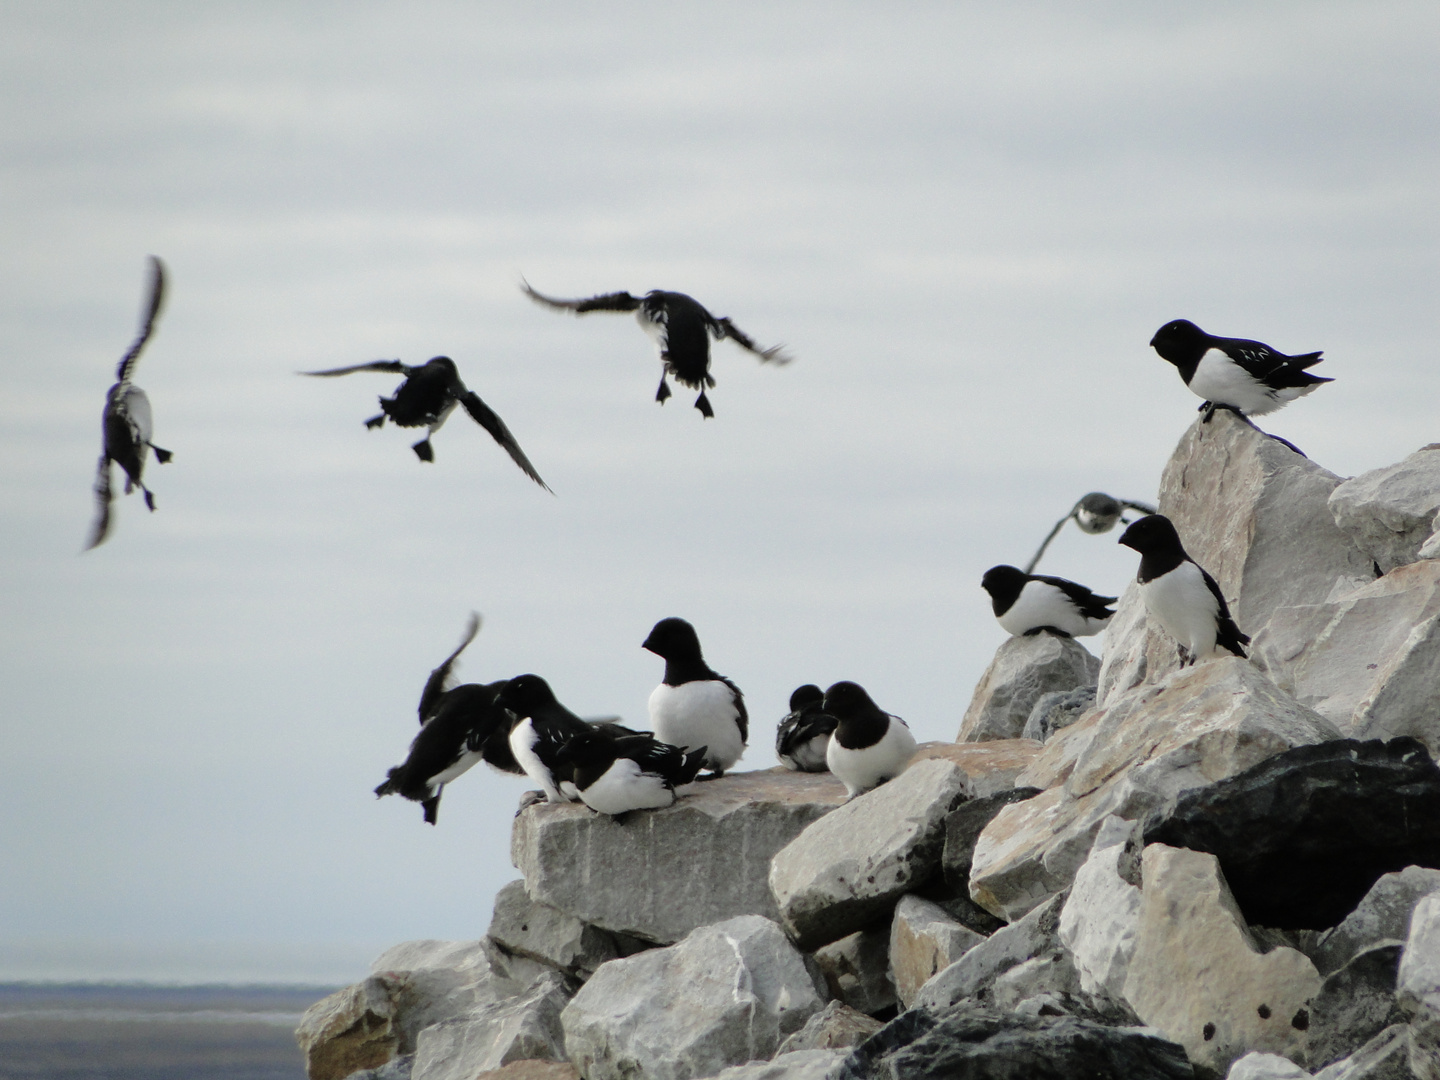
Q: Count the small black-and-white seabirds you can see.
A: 13